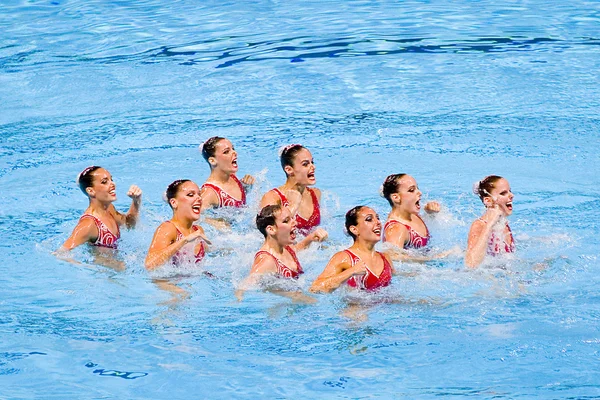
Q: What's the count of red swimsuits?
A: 8